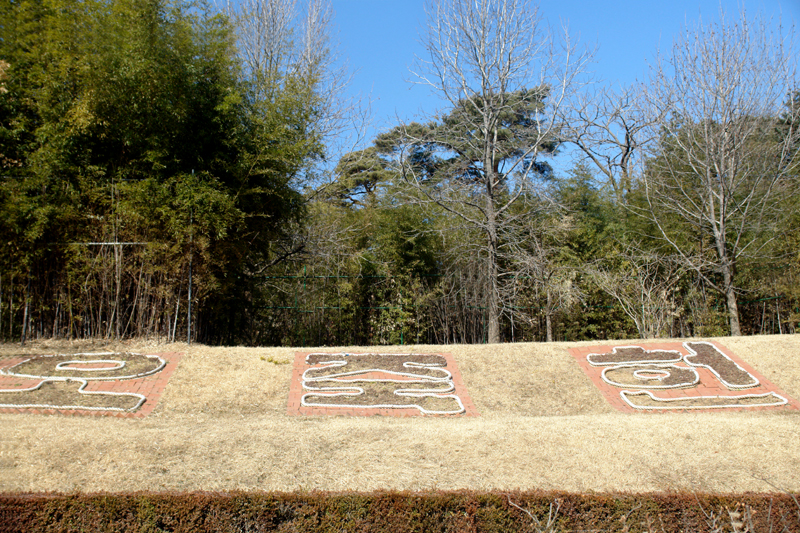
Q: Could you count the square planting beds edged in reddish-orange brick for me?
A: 3